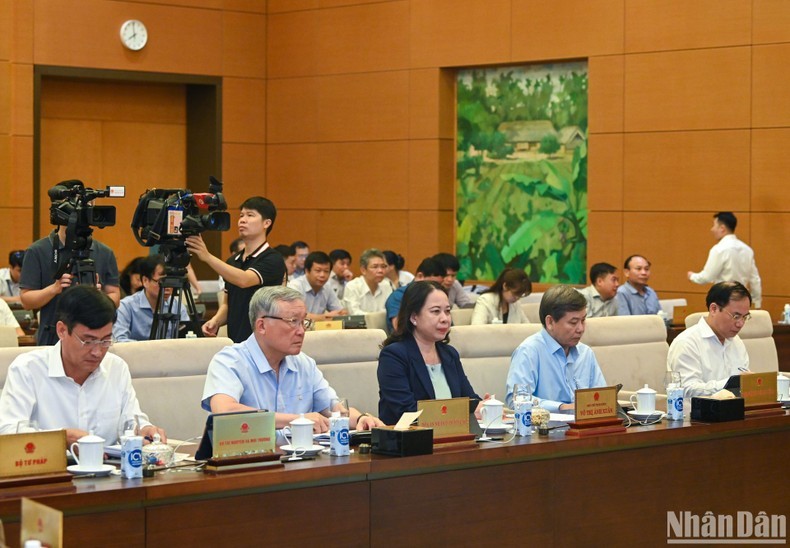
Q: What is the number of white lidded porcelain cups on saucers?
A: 5